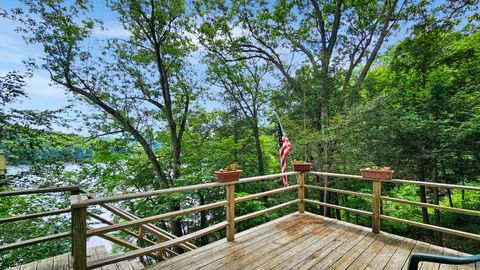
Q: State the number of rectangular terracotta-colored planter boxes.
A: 3